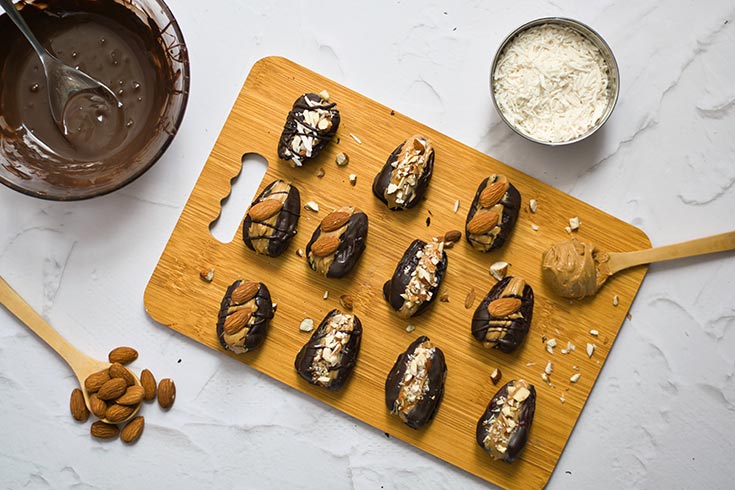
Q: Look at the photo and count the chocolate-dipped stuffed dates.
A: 11